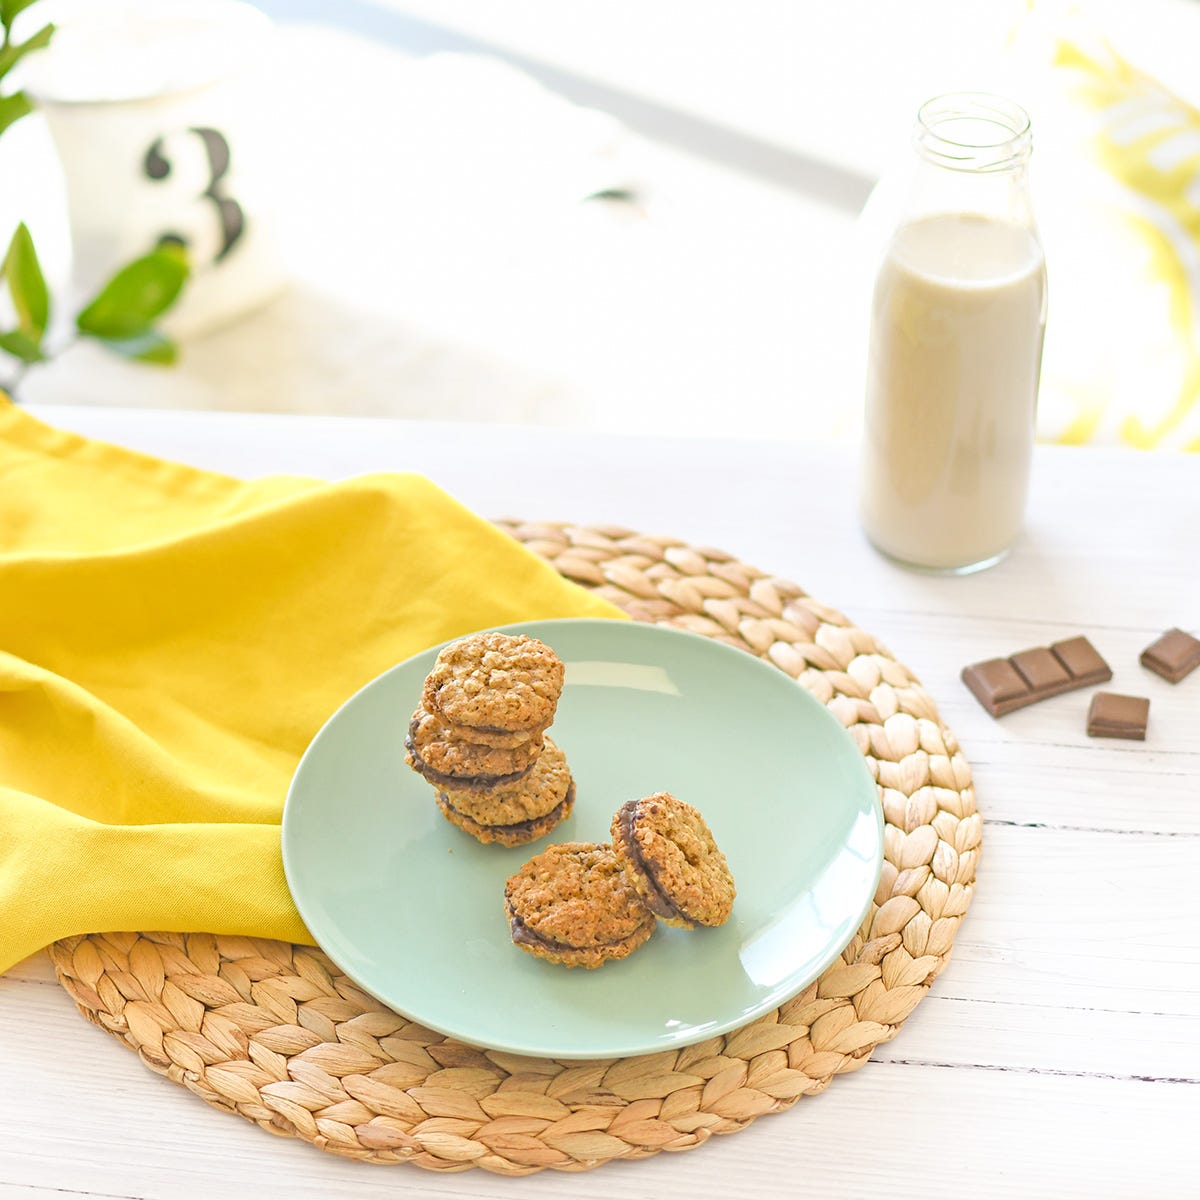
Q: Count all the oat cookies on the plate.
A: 5